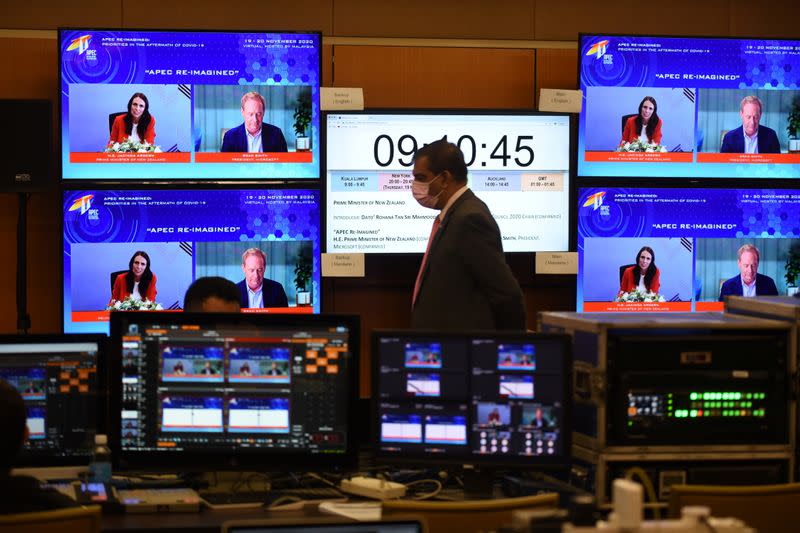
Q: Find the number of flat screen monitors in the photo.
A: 8